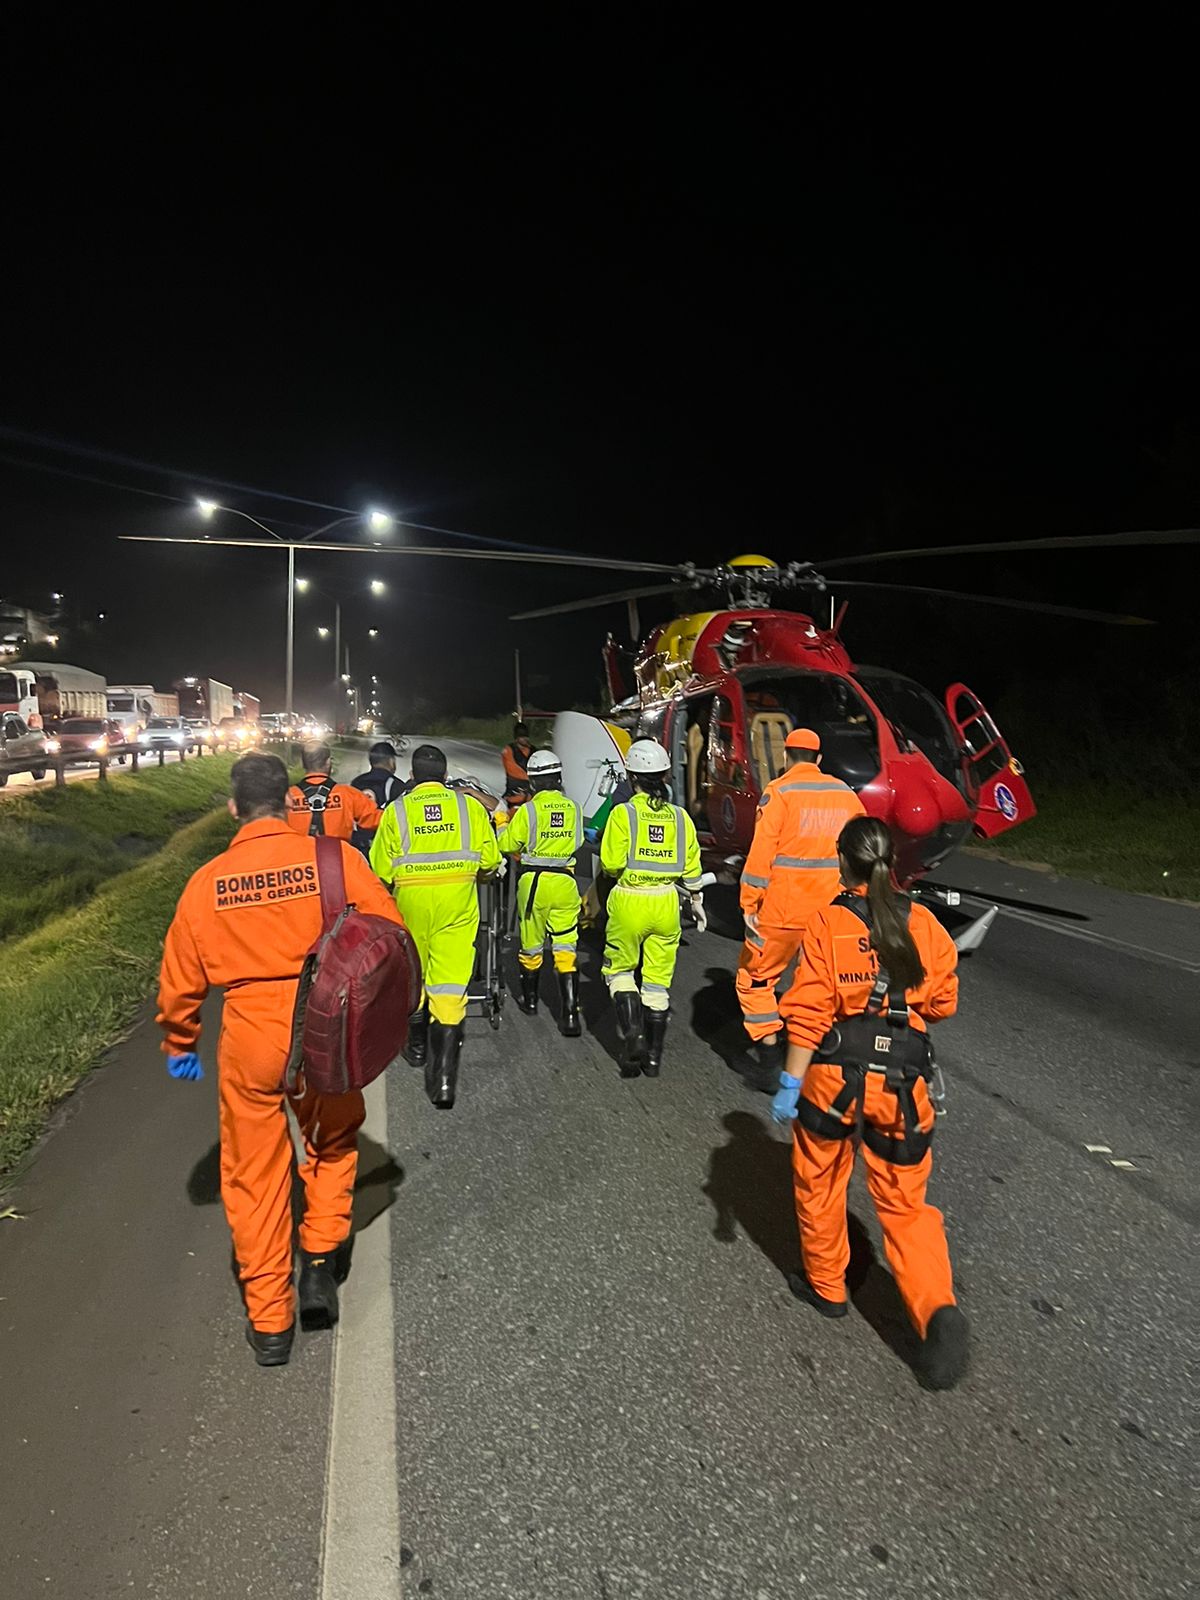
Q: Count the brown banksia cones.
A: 0